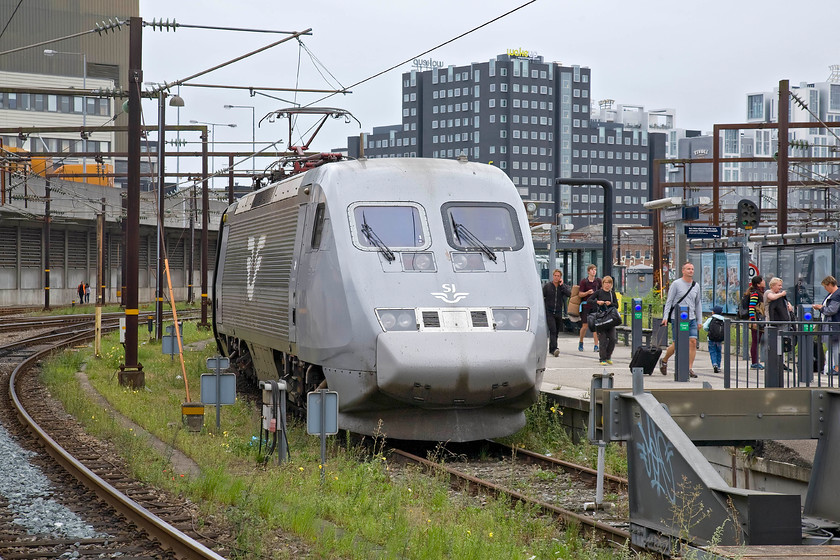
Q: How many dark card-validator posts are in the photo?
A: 3